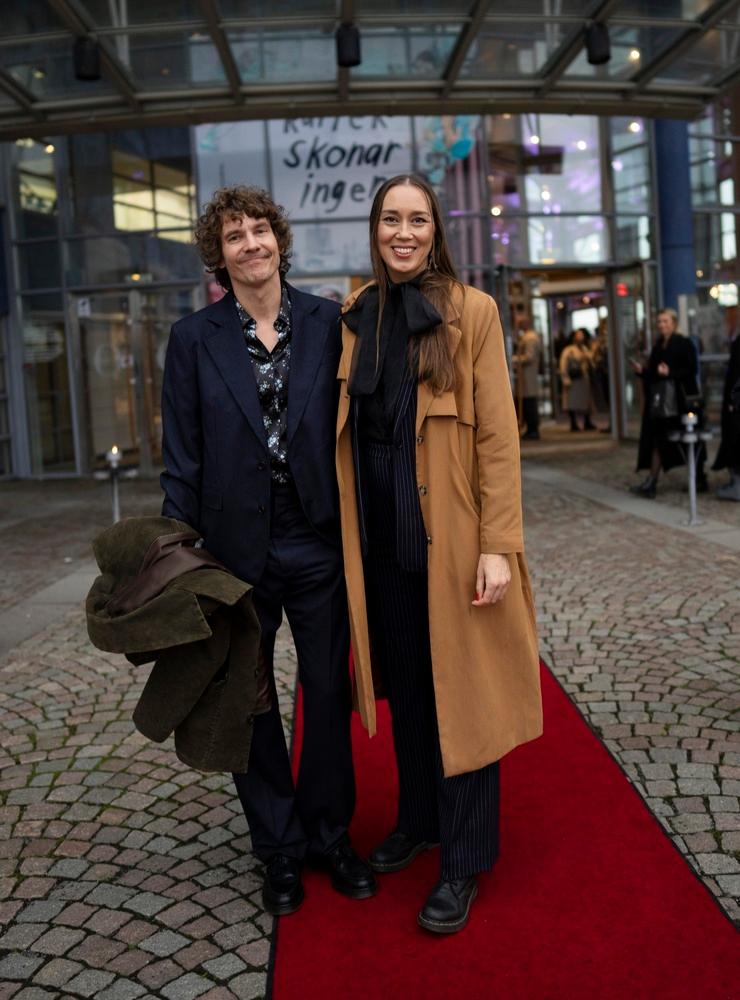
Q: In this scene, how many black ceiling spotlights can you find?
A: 3